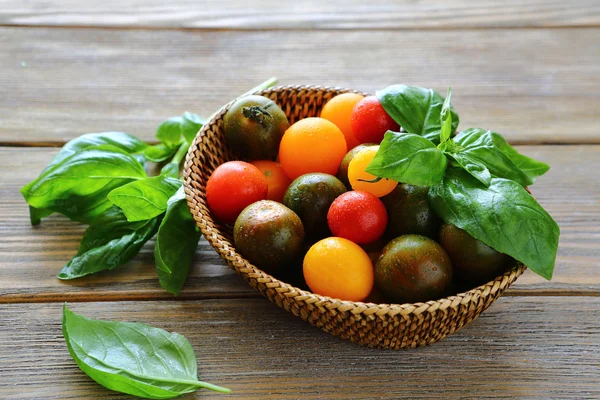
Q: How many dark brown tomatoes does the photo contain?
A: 7